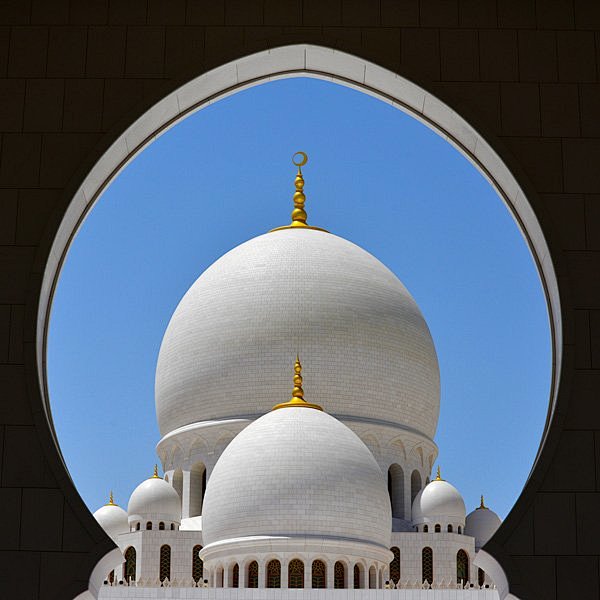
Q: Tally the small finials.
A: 4